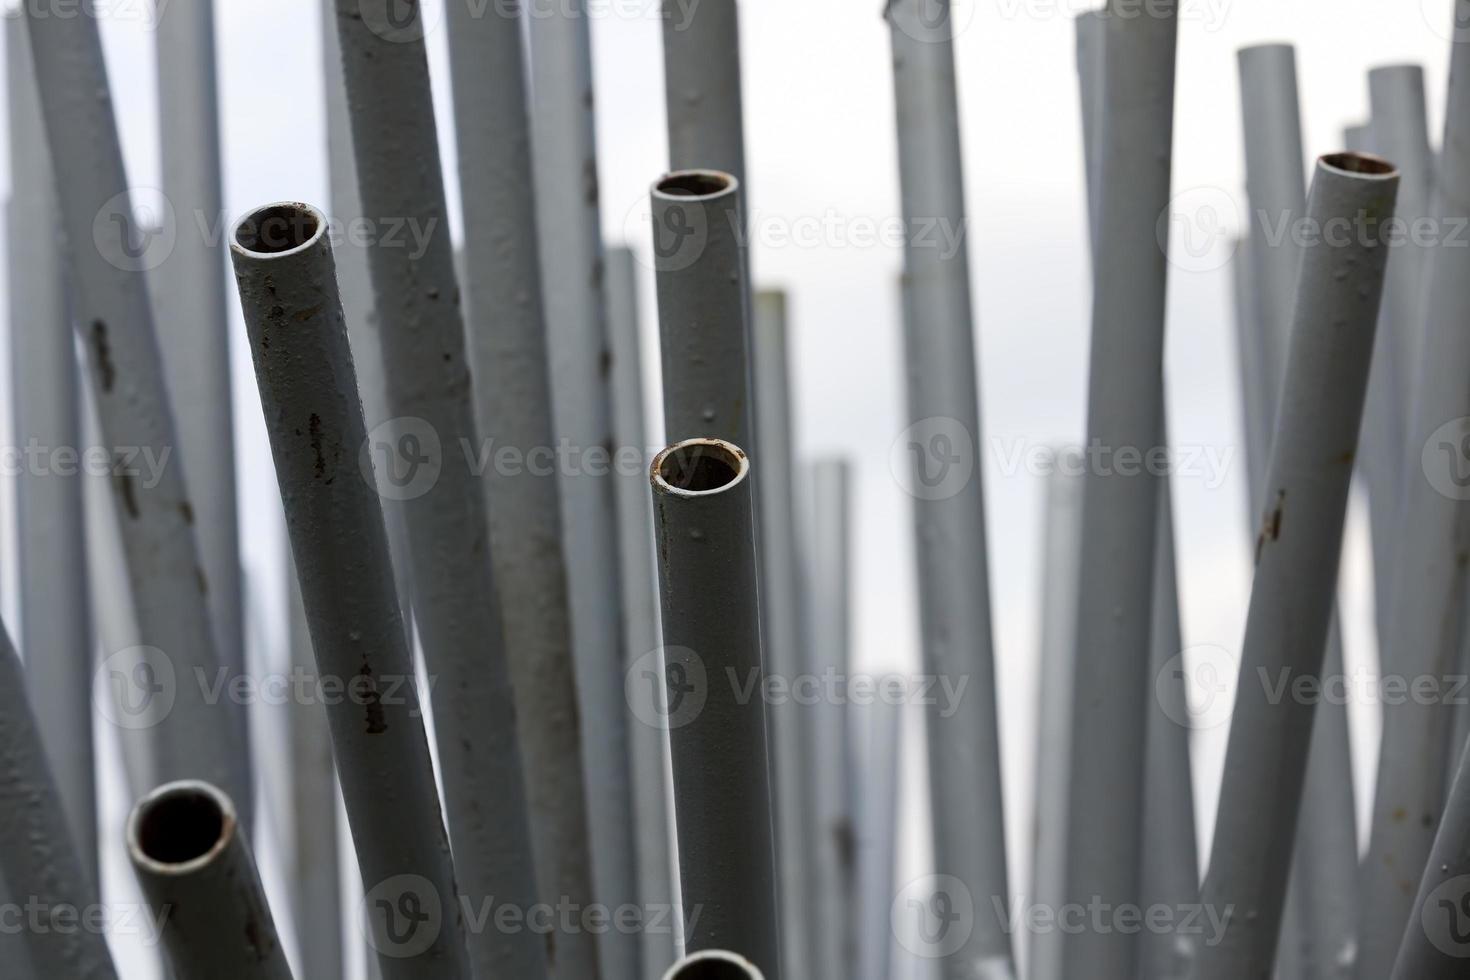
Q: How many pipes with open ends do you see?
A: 6